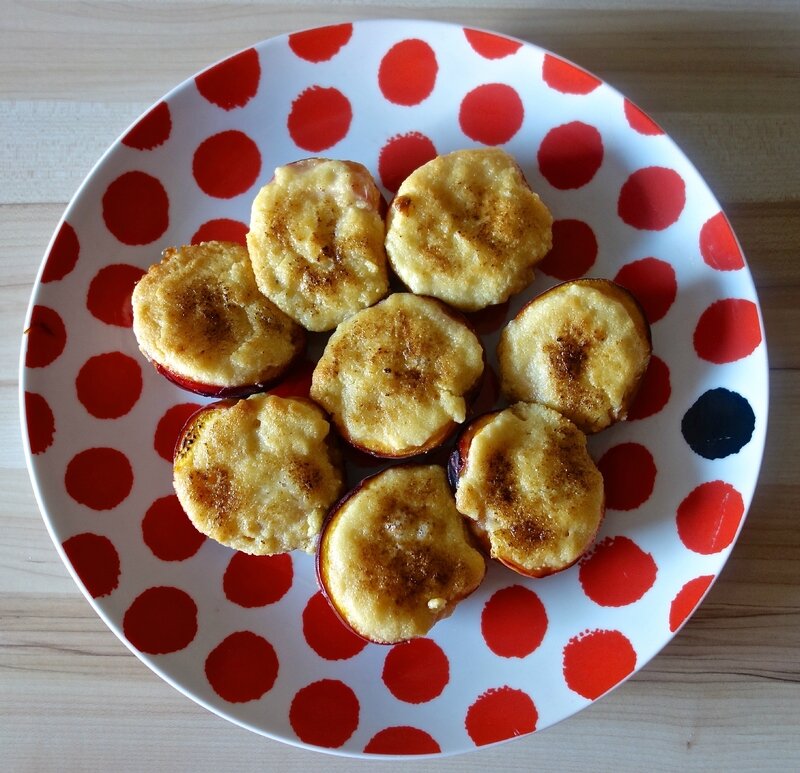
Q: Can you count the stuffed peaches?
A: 8